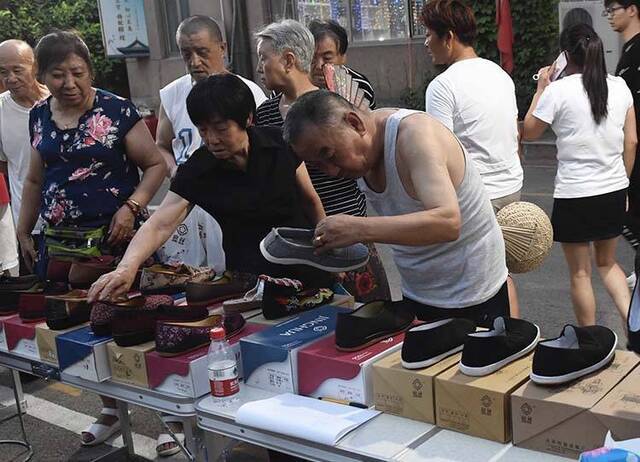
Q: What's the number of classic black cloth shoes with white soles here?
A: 3